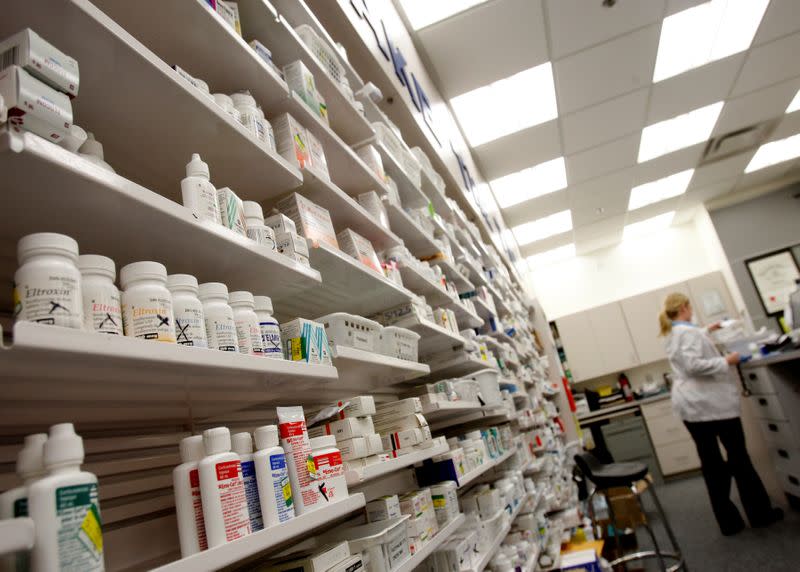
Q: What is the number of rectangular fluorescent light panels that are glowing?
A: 11